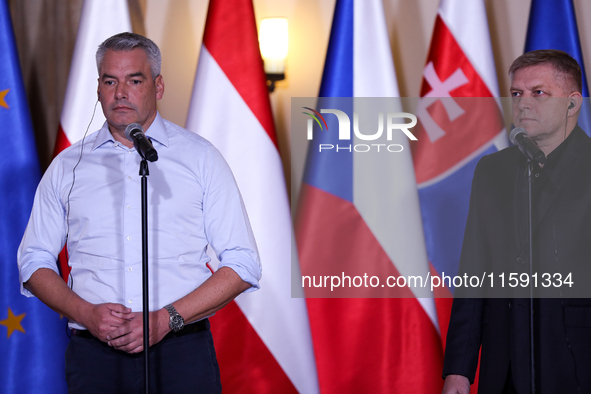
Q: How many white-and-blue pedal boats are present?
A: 0